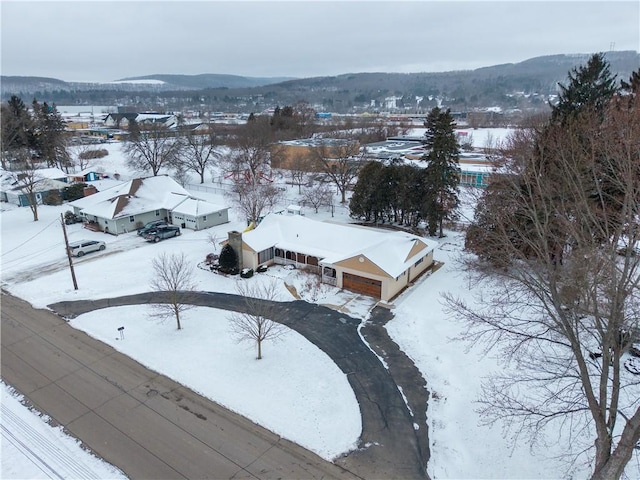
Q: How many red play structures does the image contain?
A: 1